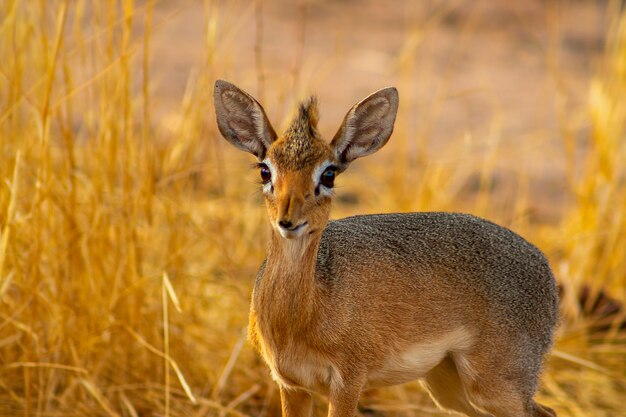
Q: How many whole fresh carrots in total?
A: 0